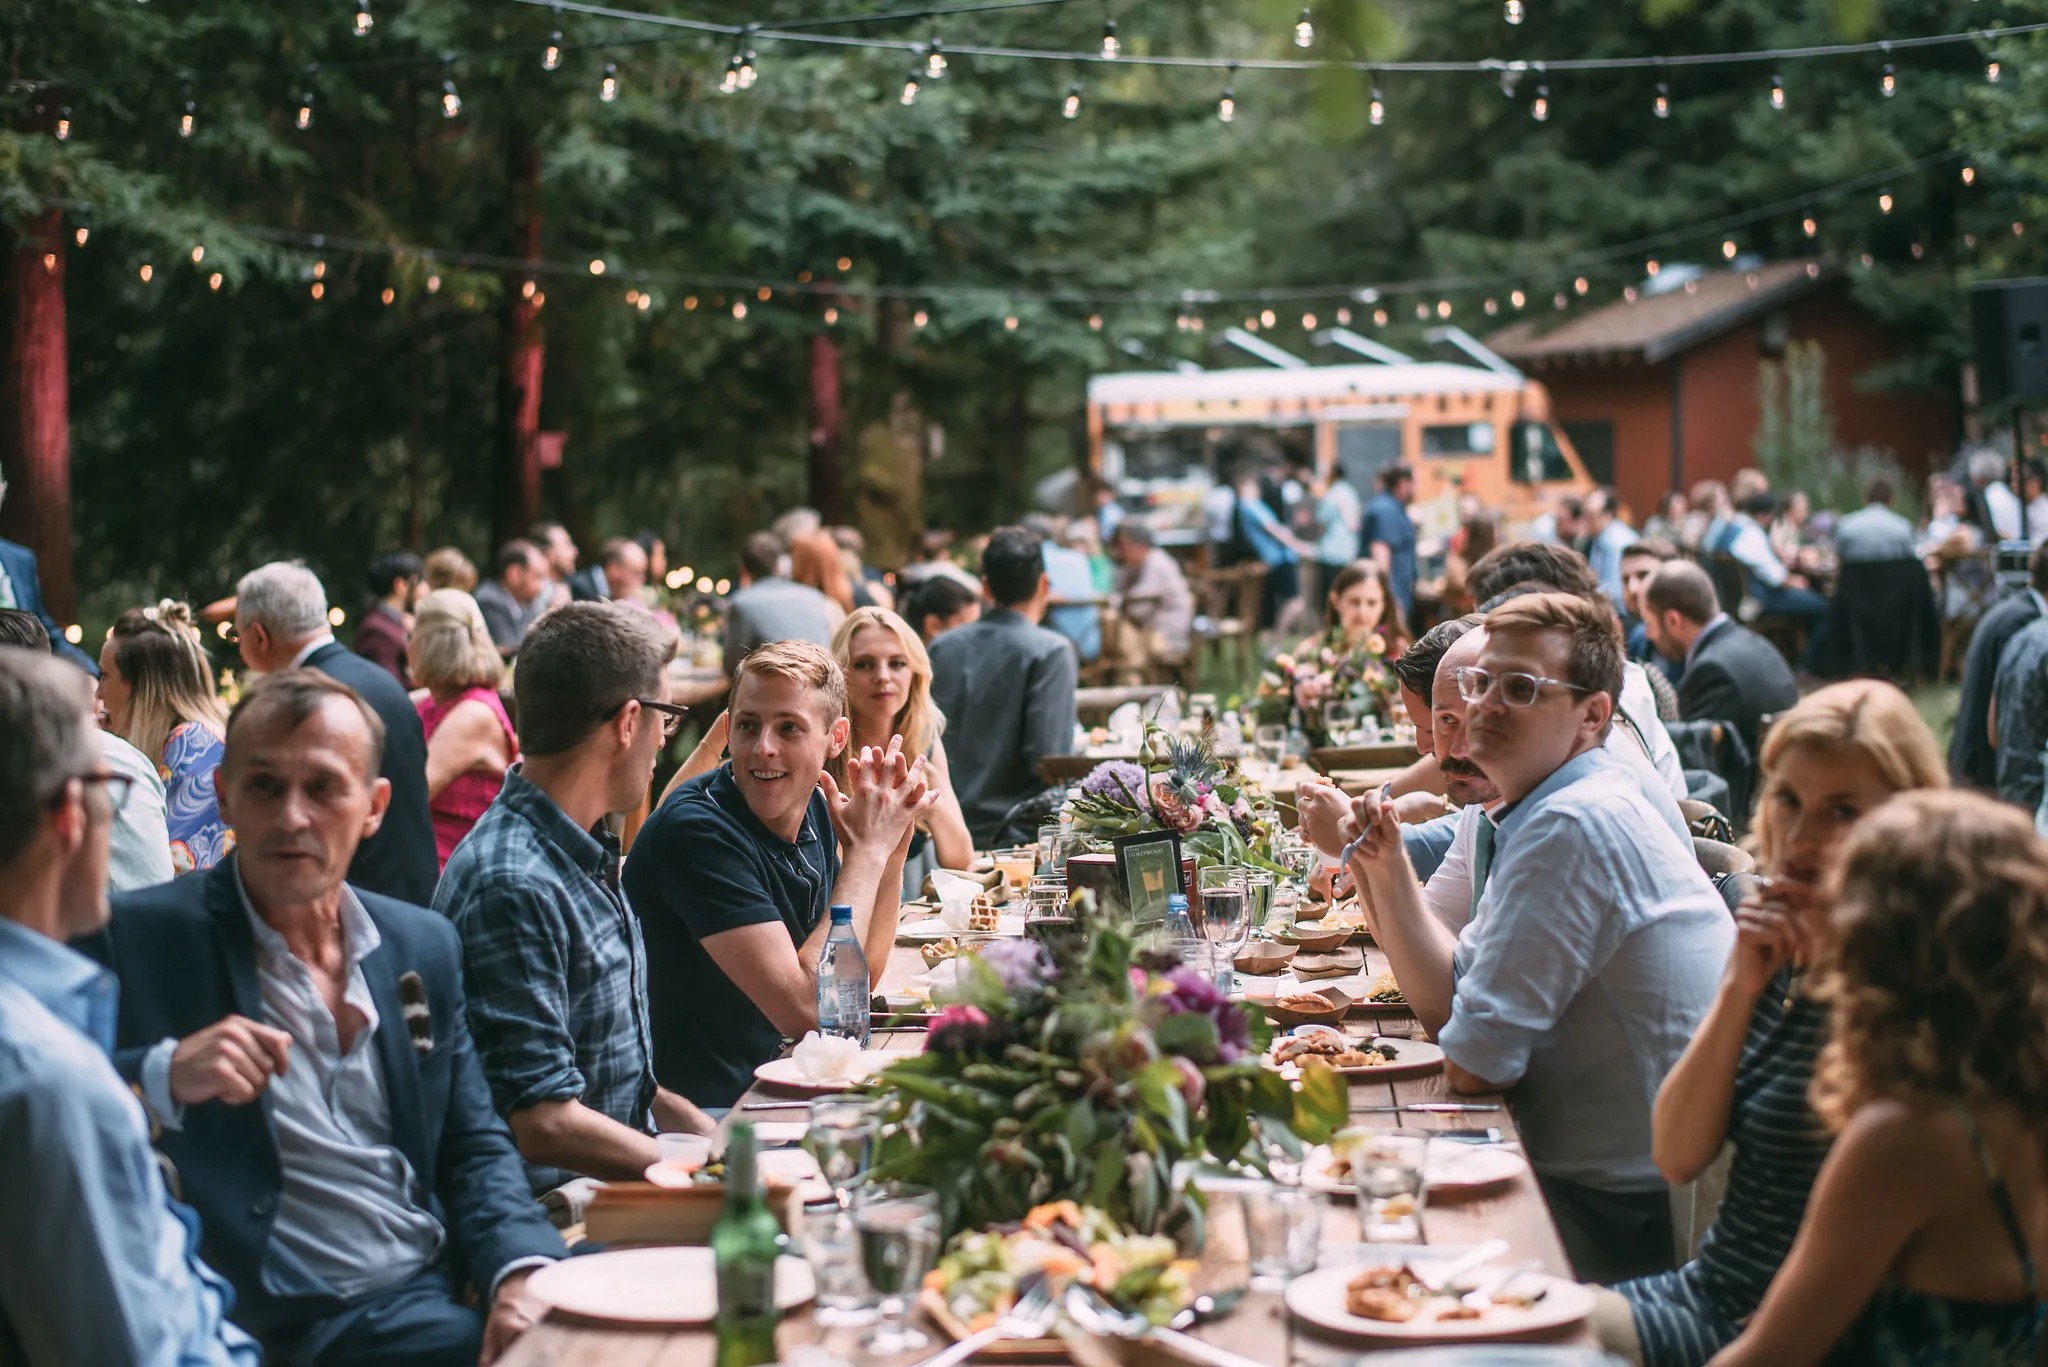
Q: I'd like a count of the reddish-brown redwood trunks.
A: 3